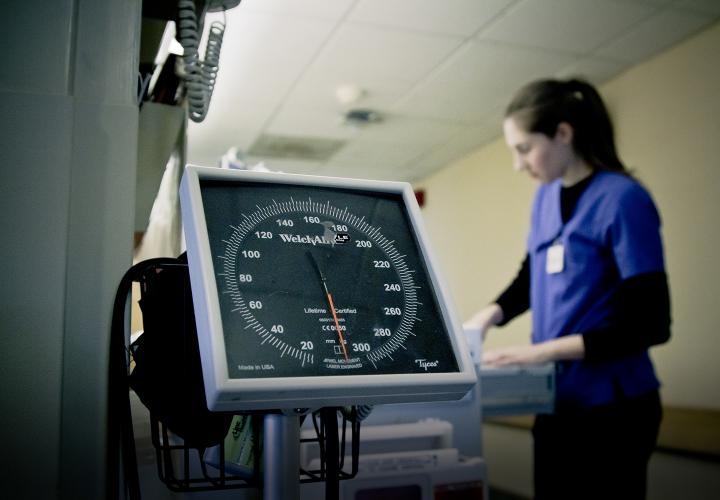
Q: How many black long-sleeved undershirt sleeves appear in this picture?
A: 2